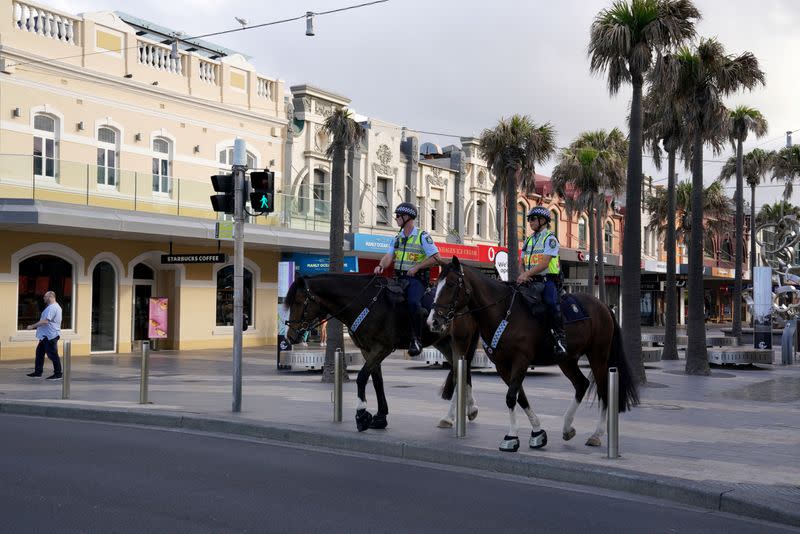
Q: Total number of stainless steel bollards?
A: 5